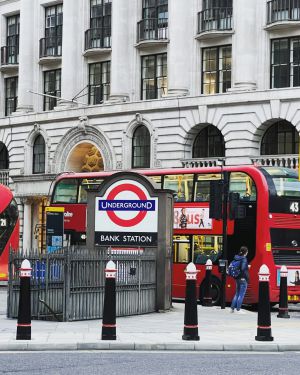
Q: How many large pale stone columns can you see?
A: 5